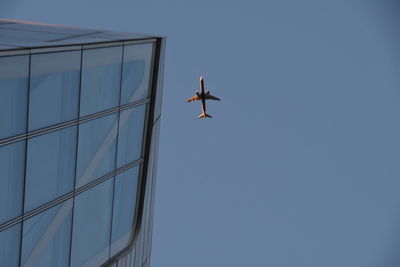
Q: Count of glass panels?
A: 12